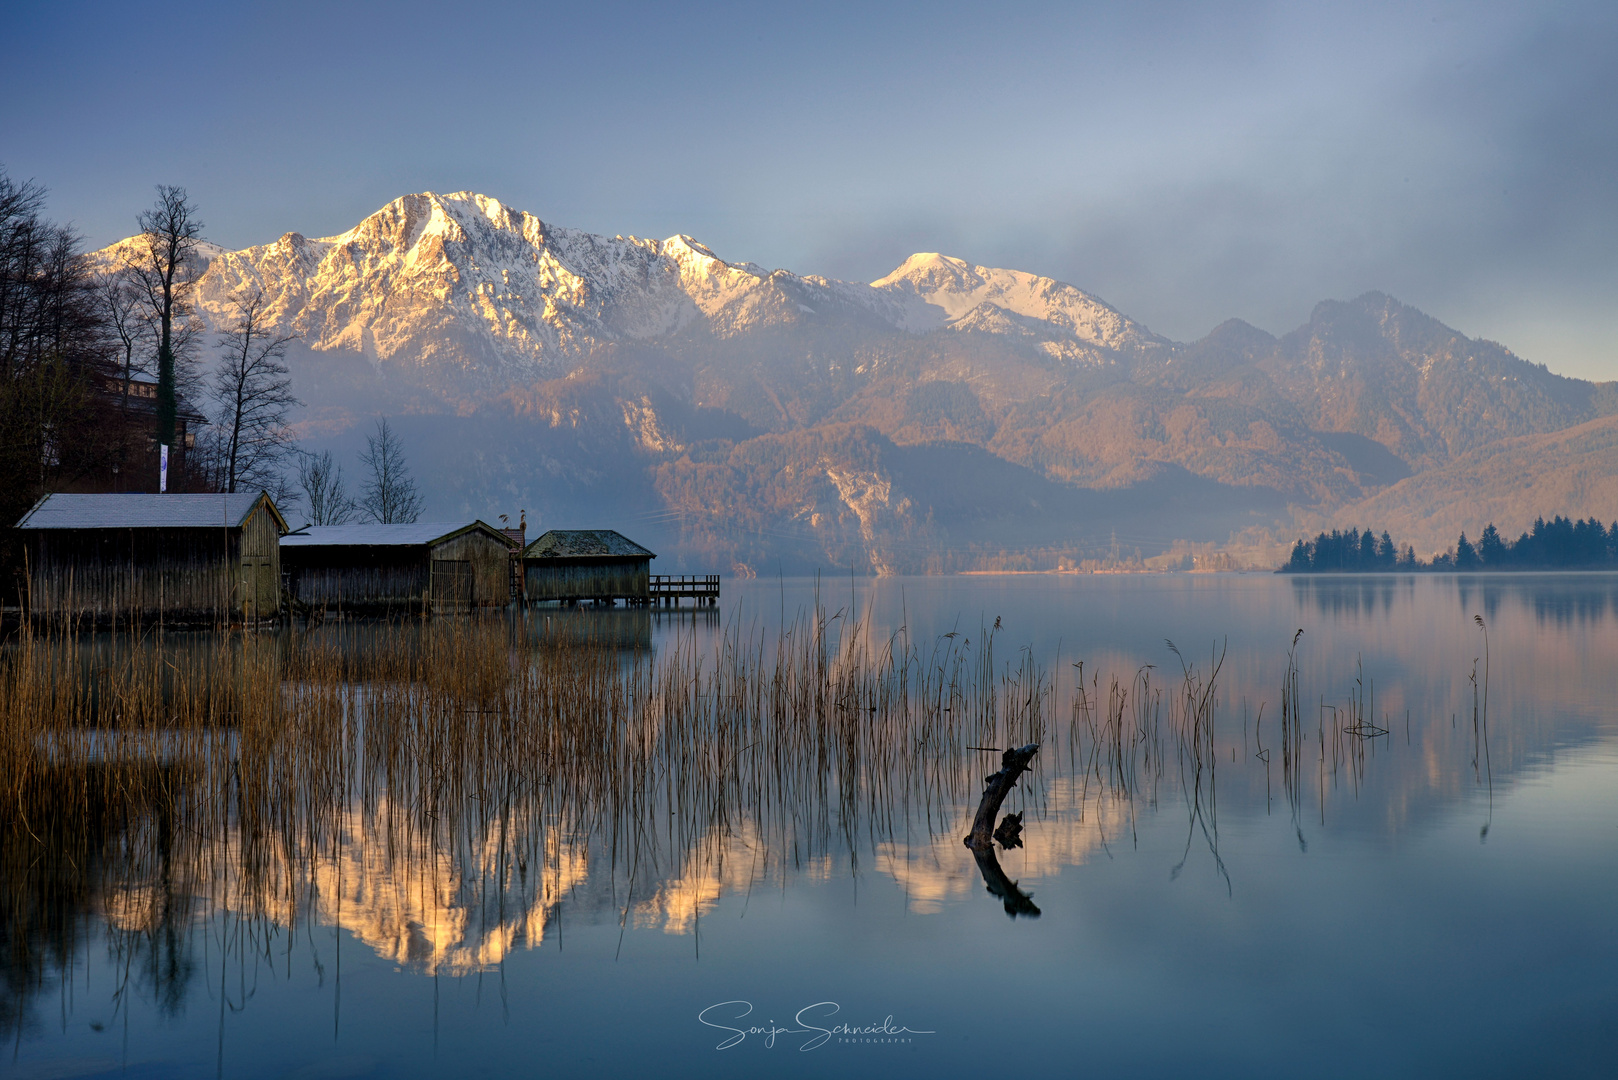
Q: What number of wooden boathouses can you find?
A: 3